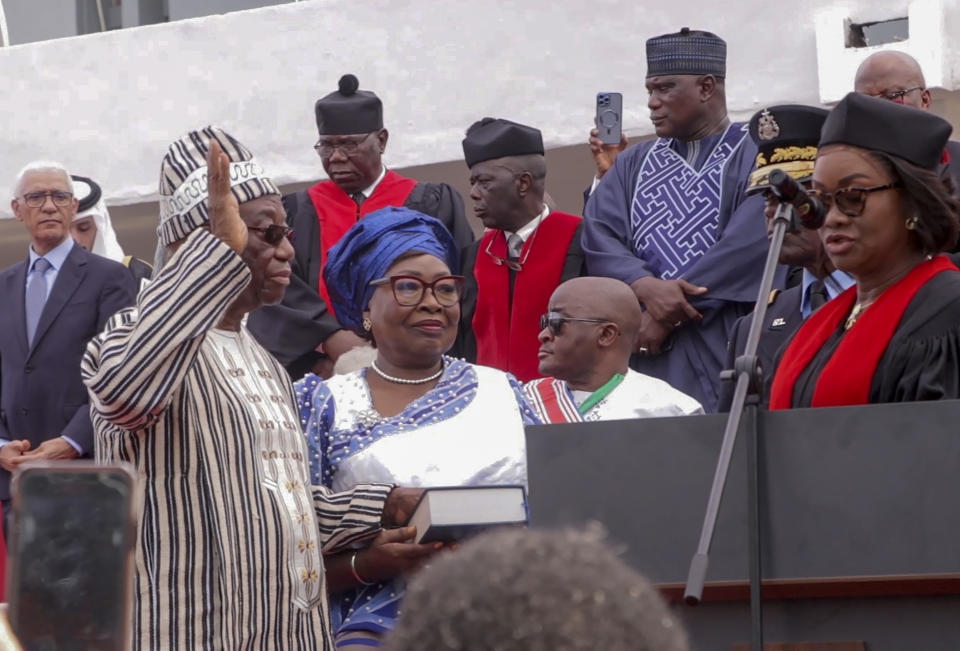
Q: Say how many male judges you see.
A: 2